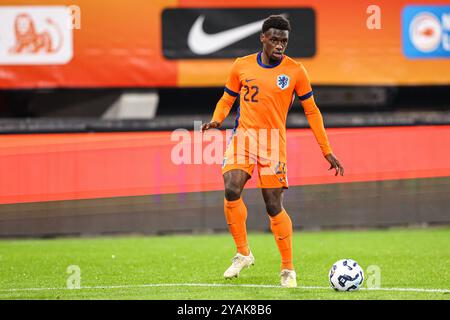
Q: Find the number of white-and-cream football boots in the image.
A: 2